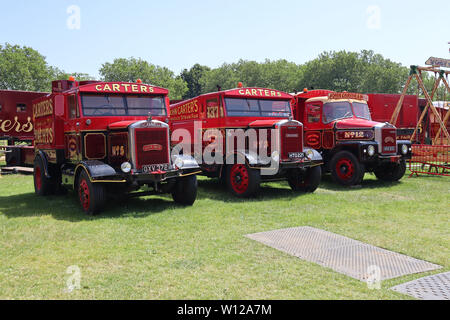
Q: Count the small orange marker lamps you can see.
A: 4